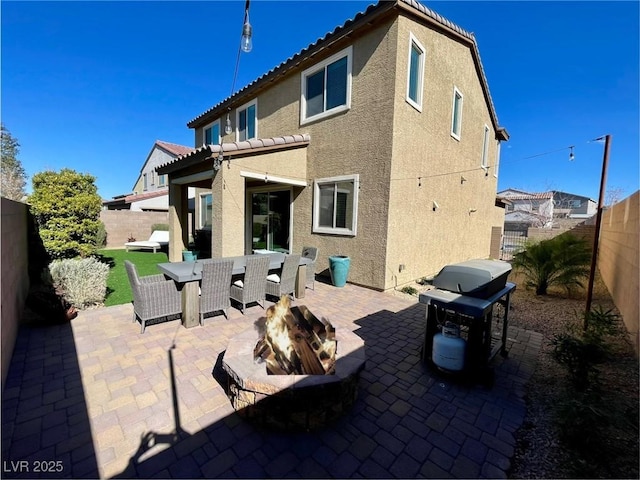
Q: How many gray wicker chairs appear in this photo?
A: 5